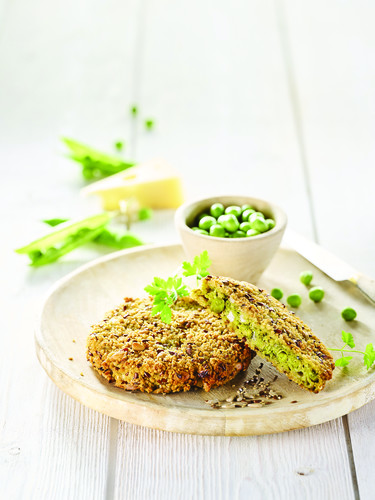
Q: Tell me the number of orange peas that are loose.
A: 0